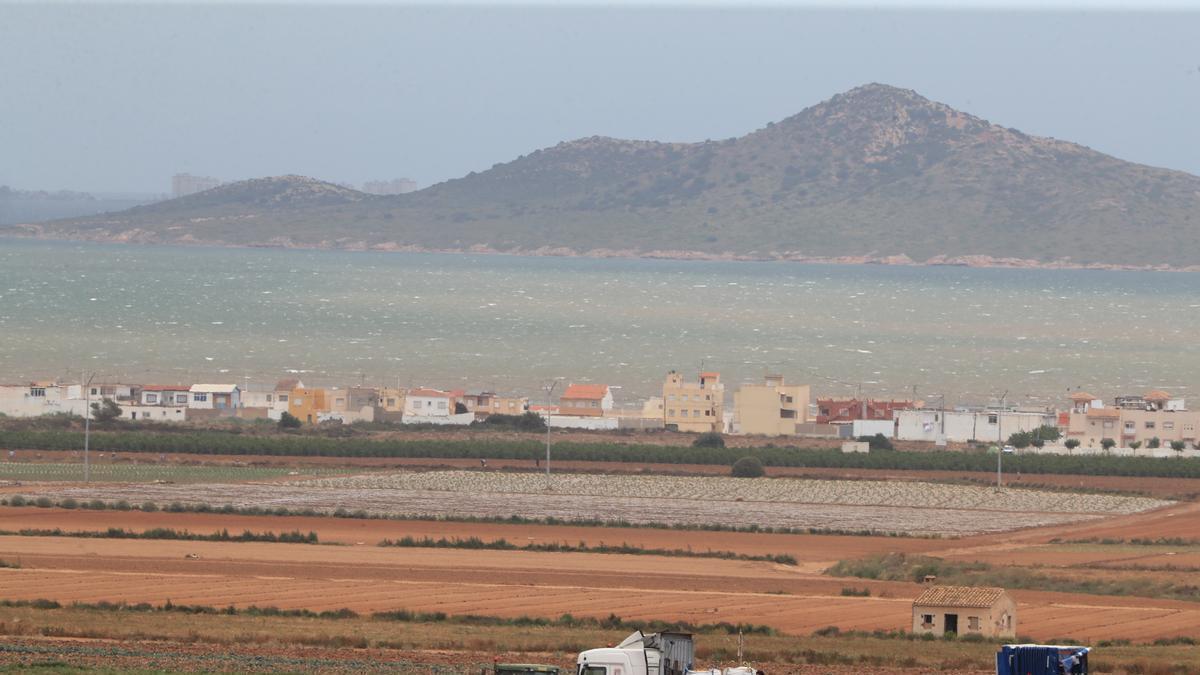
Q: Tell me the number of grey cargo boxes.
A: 1